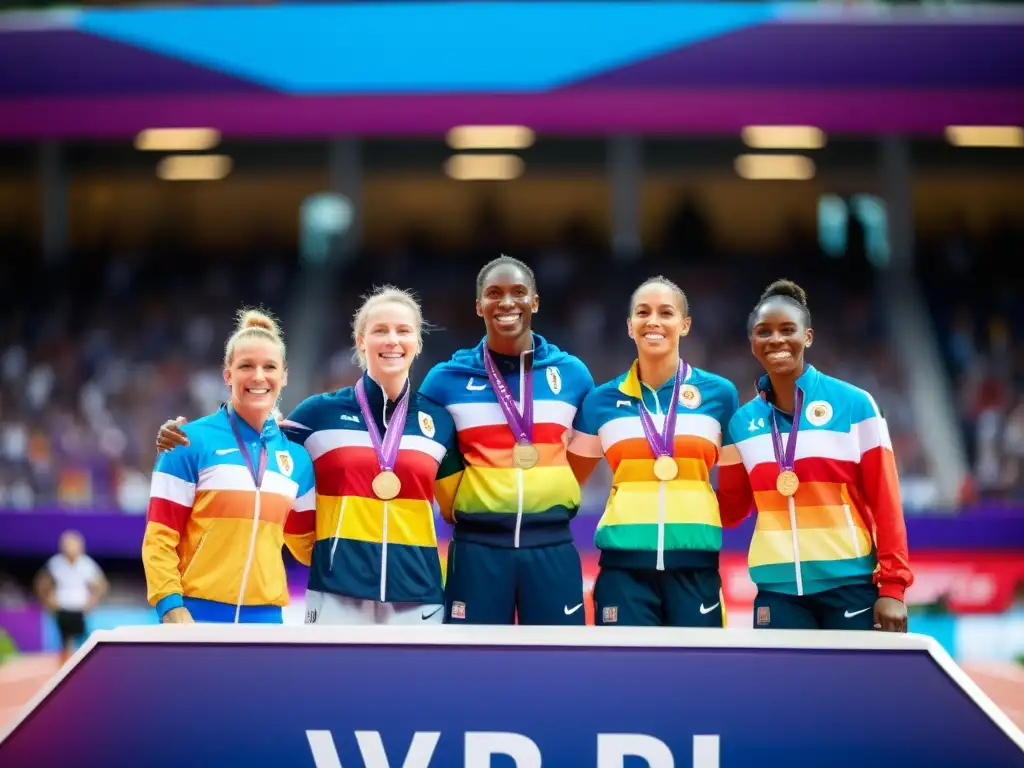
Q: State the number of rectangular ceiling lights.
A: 7